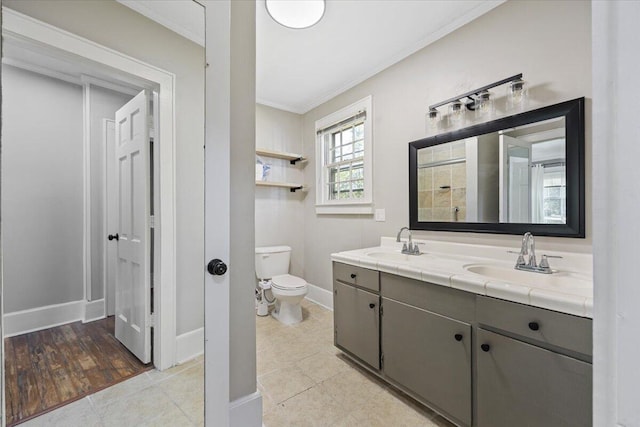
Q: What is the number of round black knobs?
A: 7